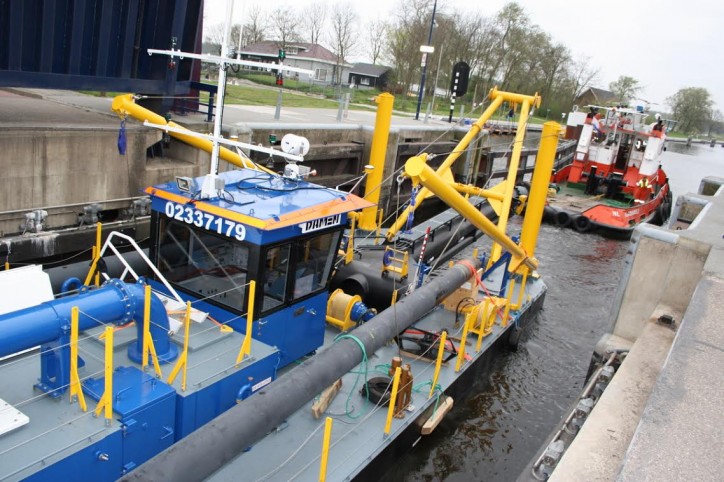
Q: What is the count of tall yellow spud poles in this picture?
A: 2